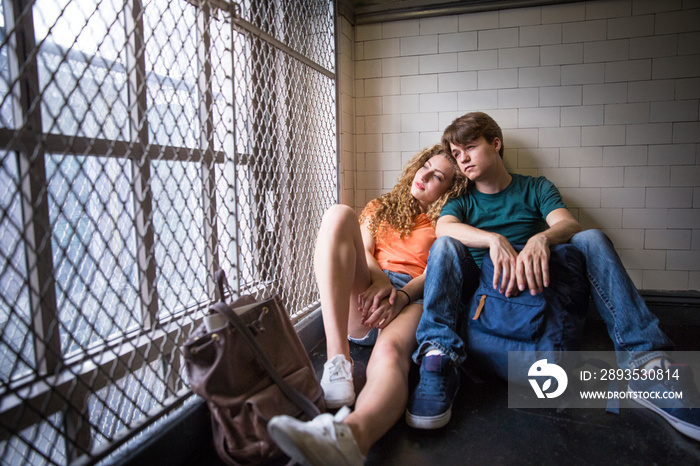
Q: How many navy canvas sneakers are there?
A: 2